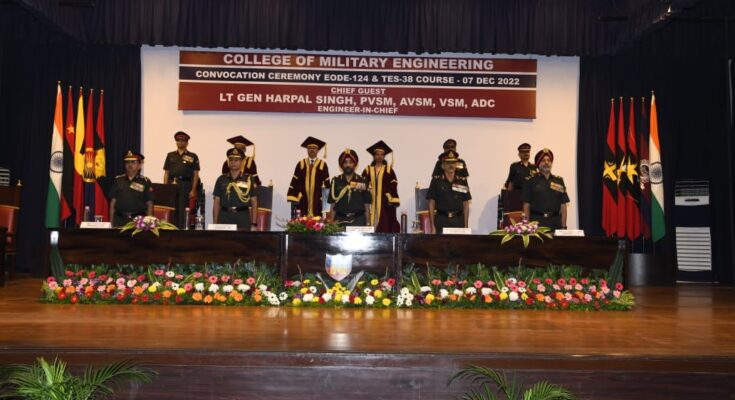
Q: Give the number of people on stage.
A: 11